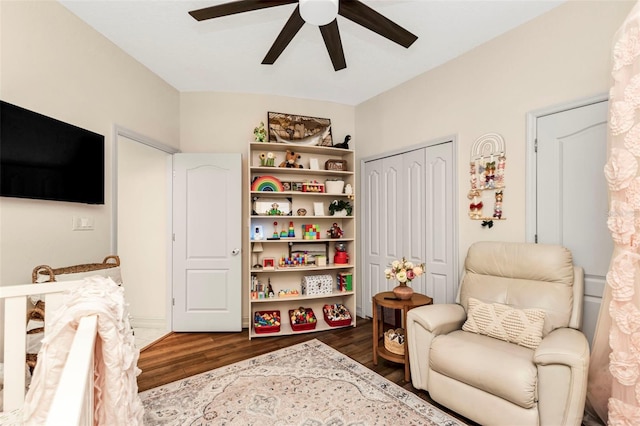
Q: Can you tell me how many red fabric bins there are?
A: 3